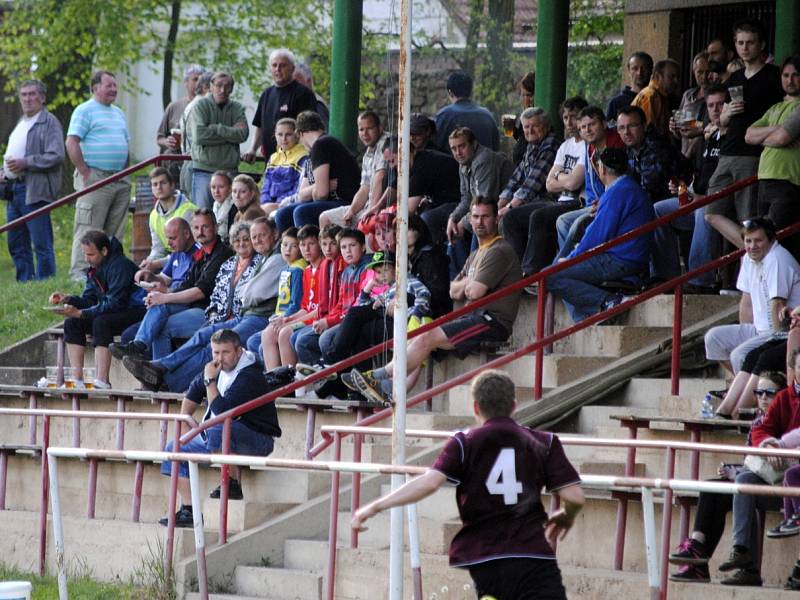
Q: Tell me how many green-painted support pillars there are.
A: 3